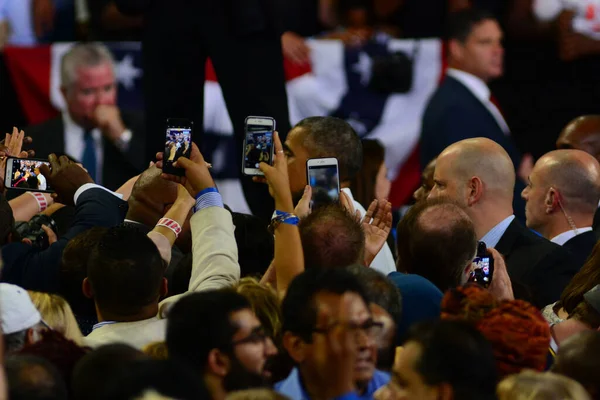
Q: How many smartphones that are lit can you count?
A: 5